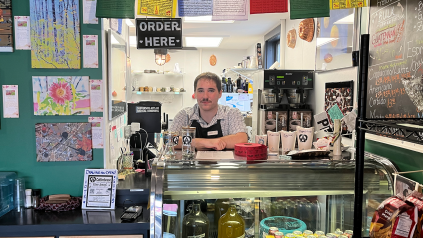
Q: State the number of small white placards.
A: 6